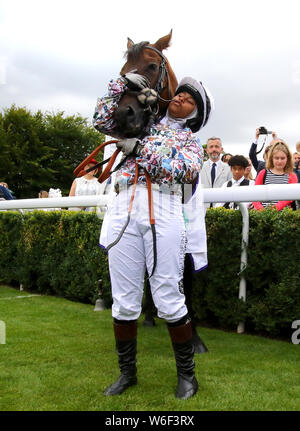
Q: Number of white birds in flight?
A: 0